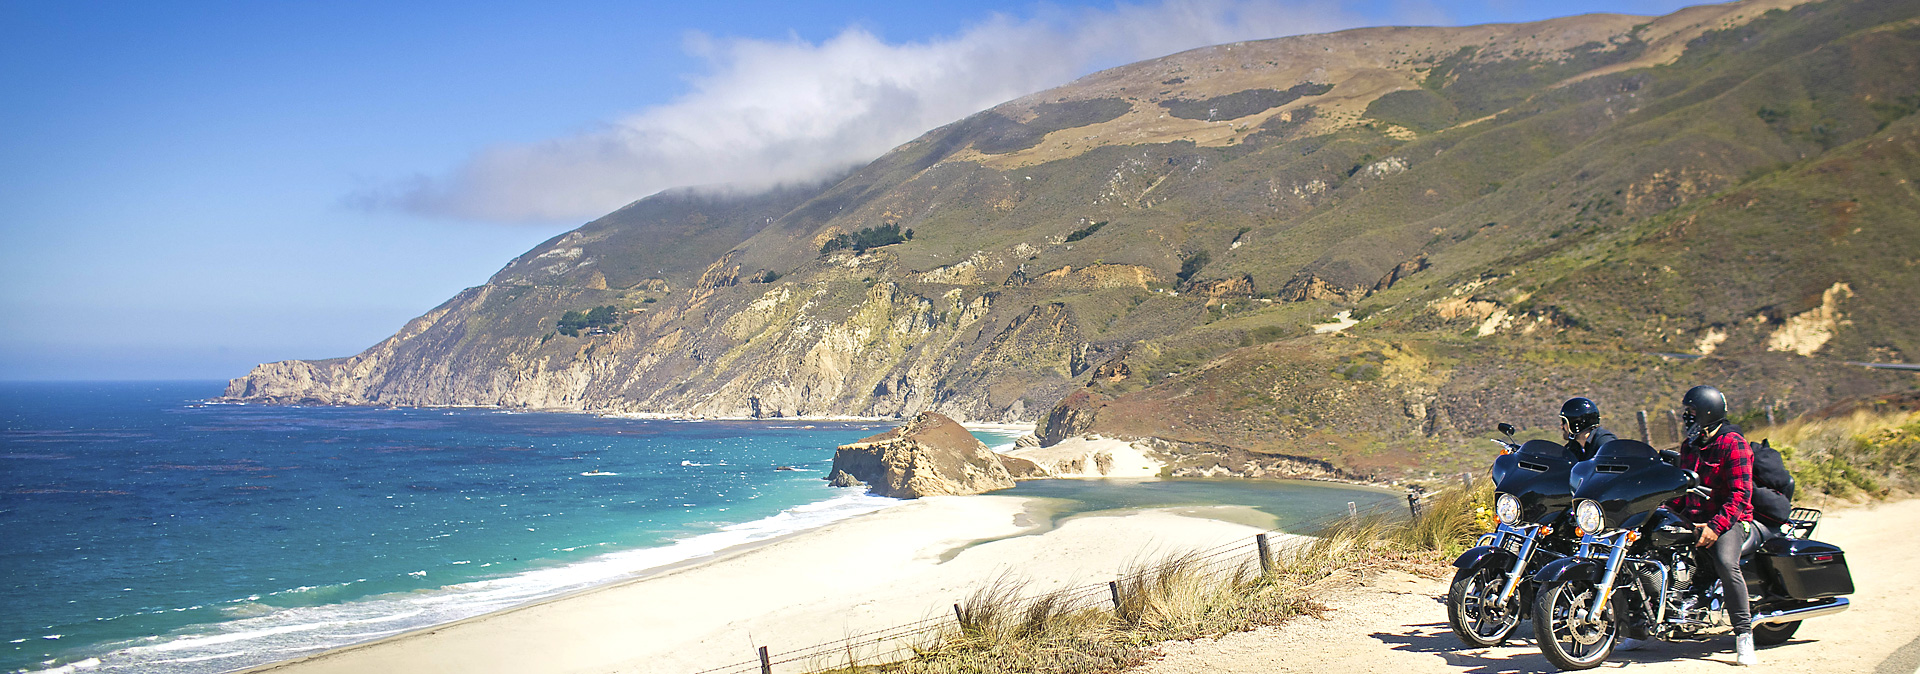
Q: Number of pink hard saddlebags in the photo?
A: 0